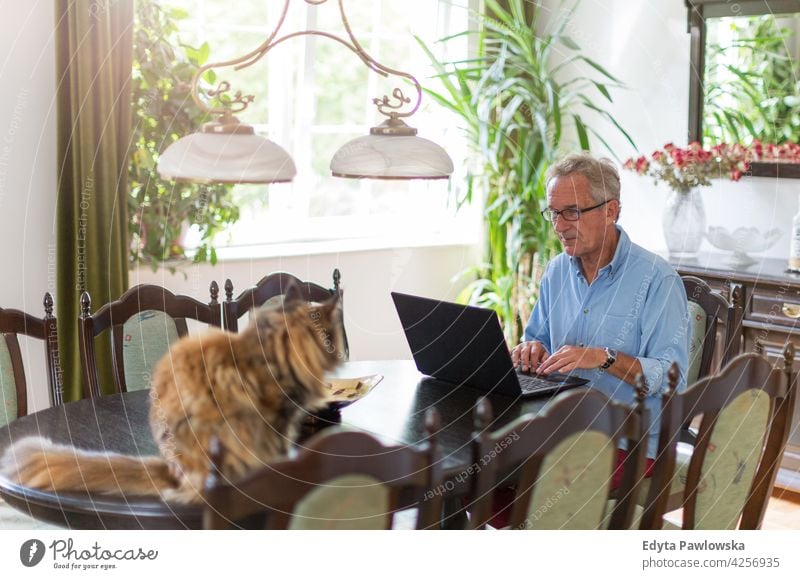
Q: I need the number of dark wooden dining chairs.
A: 7